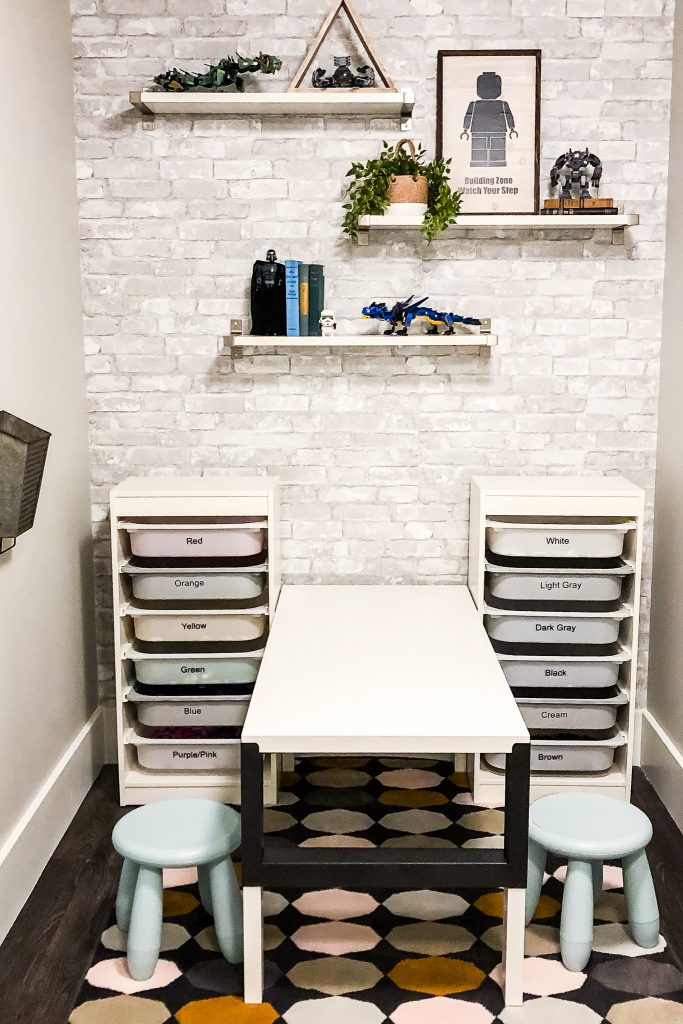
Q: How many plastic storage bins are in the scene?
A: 12